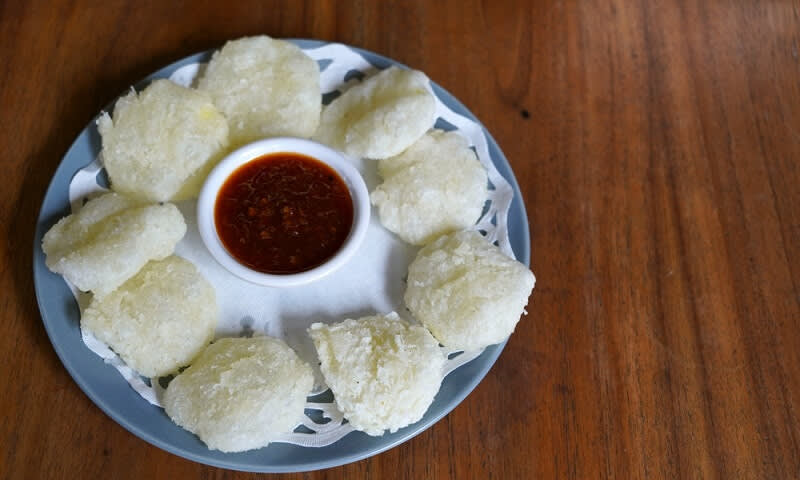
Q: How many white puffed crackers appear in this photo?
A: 9